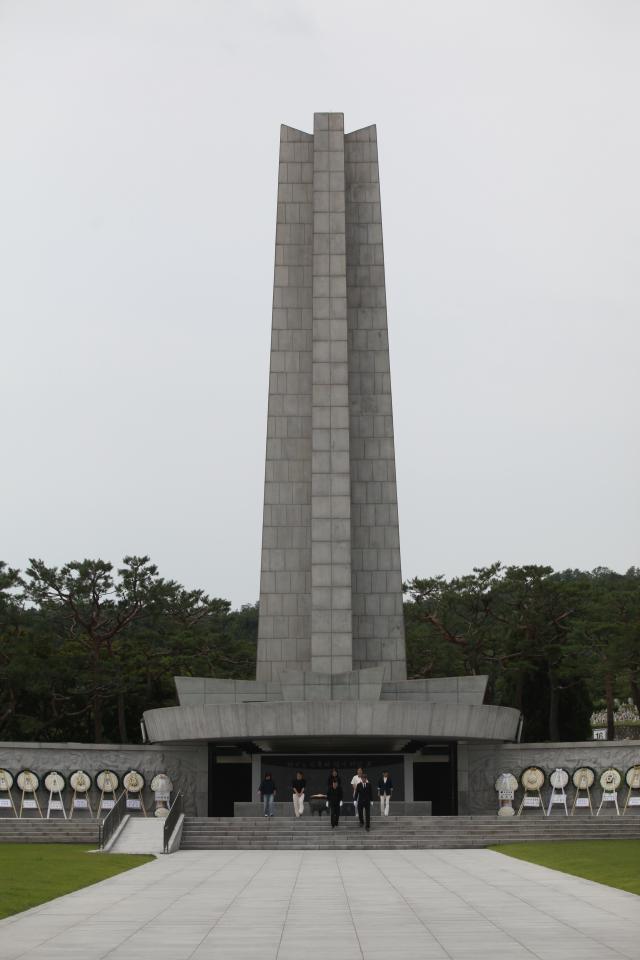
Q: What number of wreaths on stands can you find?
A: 13